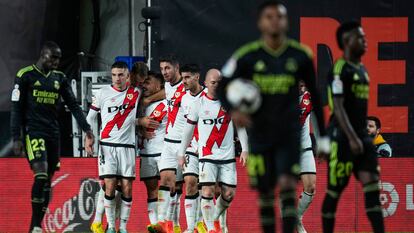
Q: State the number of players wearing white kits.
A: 7